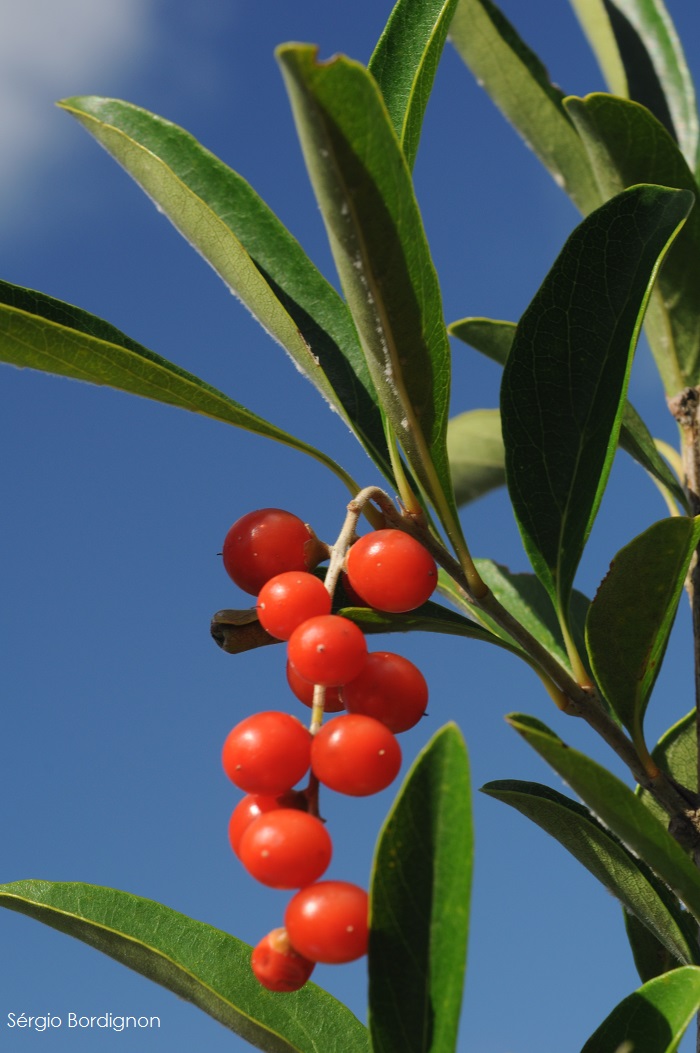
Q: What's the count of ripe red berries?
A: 12